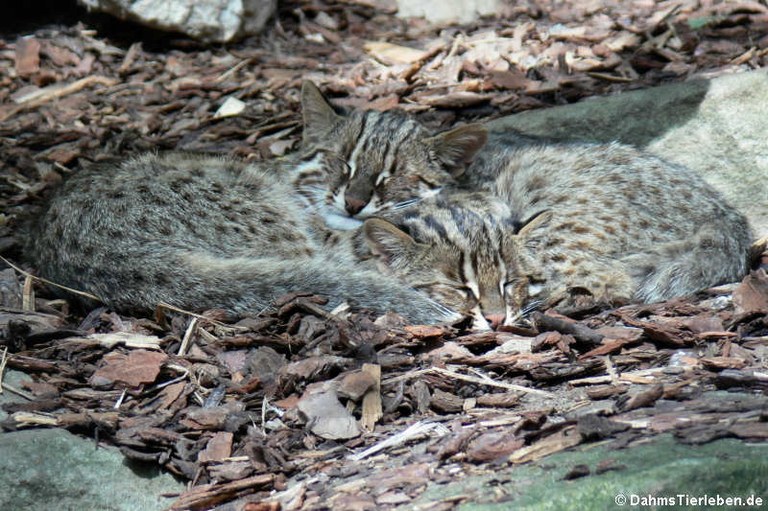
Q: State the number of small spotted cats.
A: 2